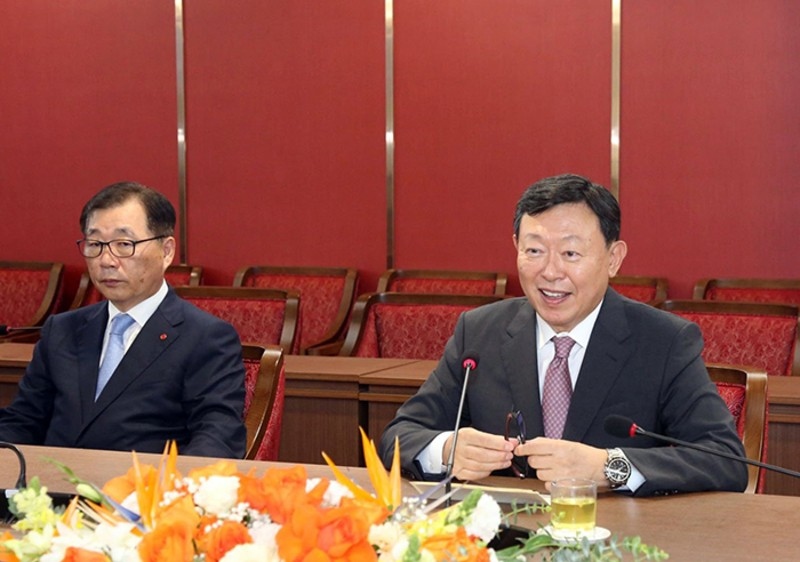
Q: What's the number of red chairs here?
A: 11